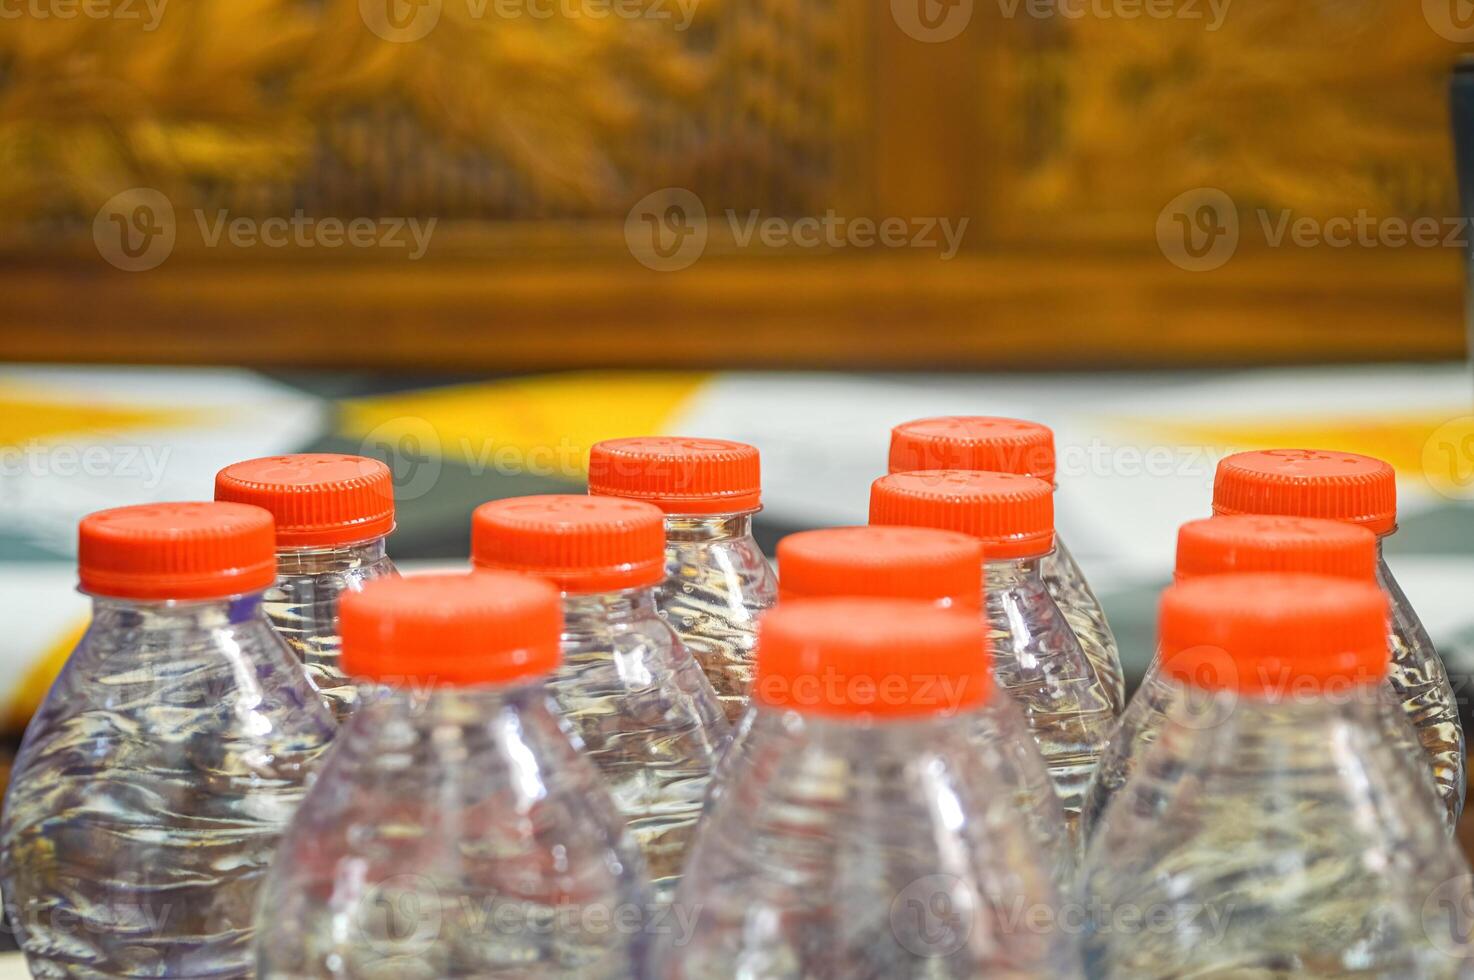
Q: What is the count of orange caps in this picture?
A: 12